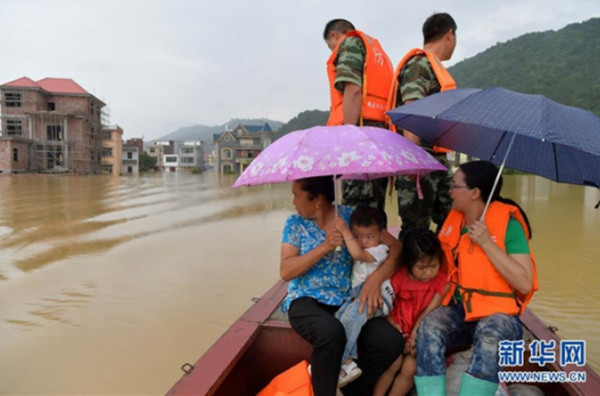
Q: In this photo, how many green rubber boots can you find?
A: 2